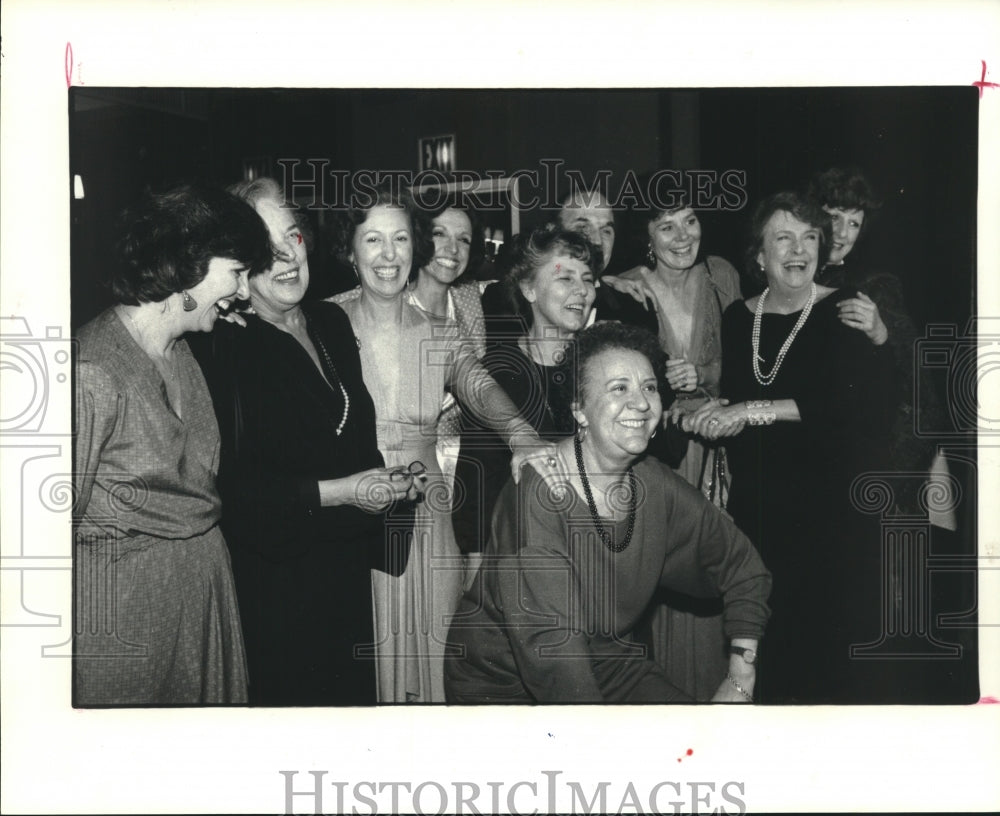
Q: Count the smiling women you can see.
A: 9